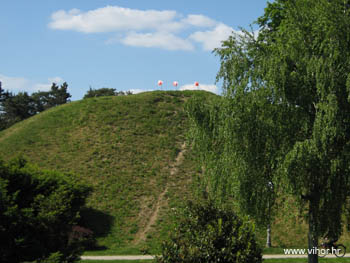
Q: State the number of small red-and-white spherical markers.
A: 3